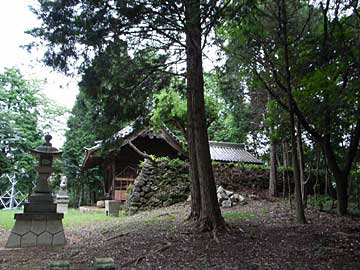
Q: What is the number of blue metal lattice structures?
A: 1